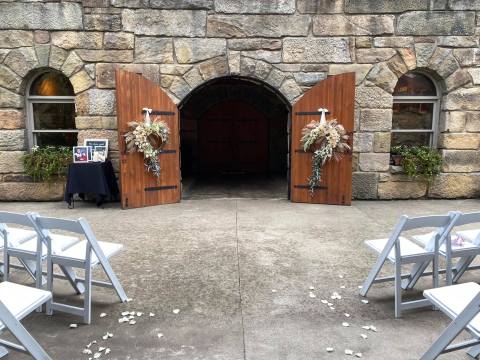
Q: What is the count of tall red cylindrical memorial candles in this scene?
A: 0